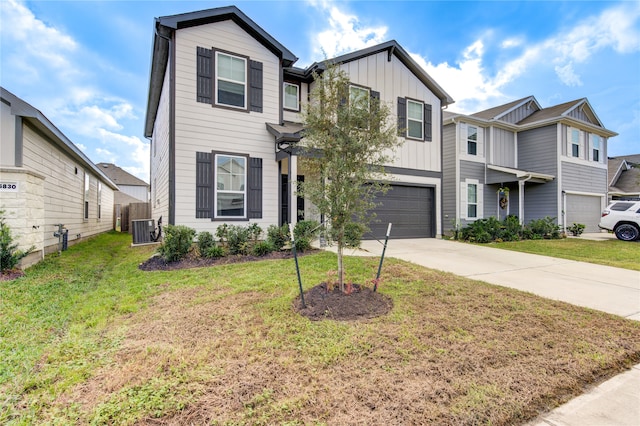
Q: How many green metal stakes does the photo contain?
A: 2